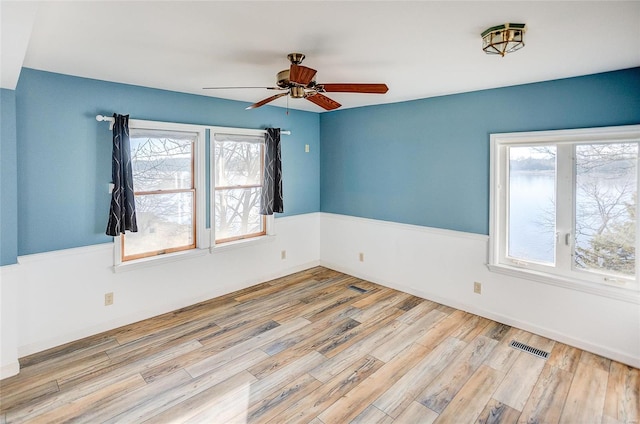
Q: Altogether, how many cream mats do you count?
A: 0